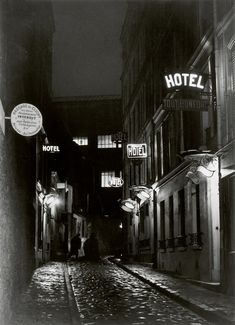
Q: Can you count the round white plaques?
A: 1